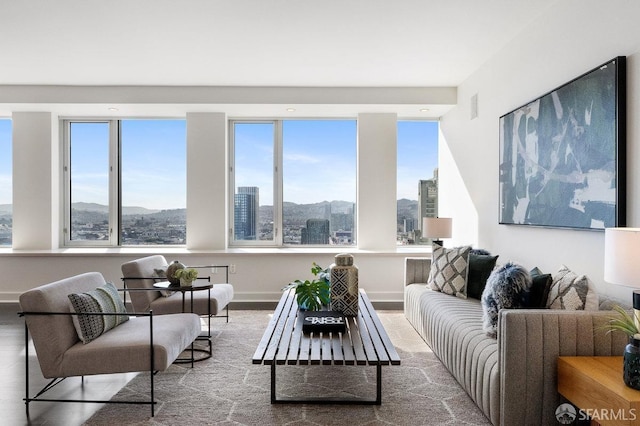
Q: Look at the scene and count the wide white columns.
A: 3